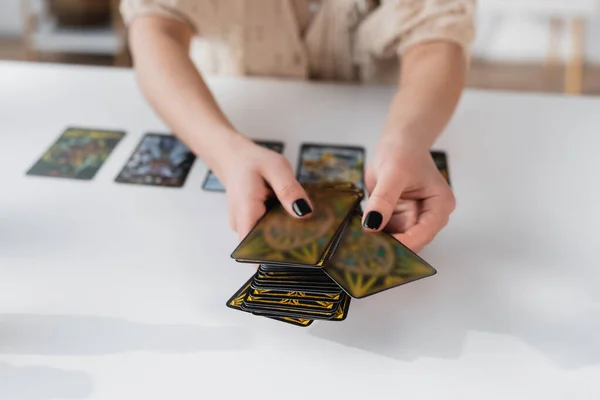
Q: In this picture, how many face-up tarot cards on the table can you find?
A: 5